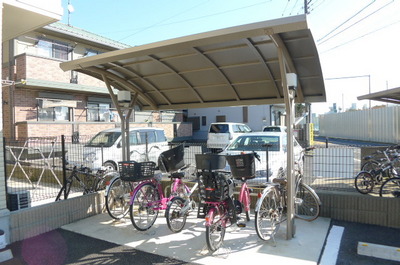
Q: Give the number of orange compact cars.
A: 0